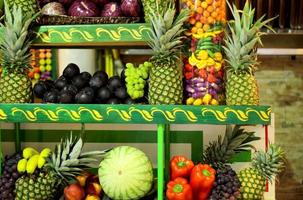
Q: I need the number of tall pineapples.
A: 3